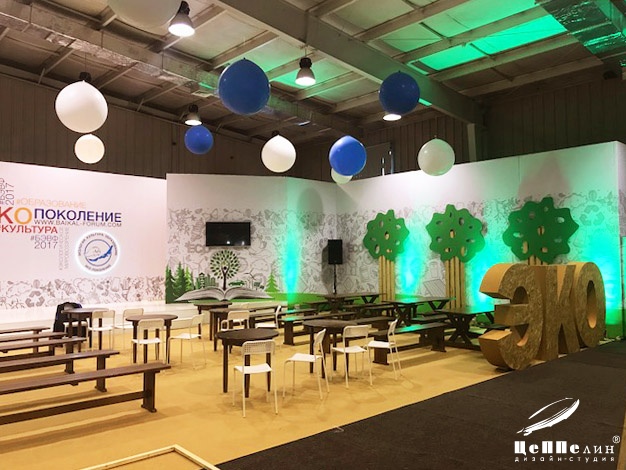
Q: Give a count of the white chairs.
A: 11